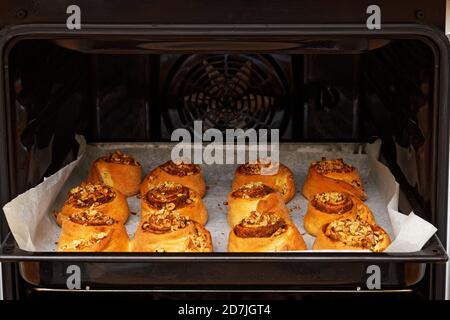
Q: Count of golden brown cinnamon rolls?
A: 12